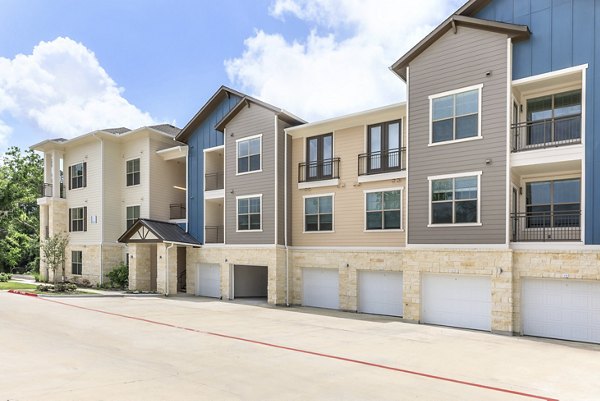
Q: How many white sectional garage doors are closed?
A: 5